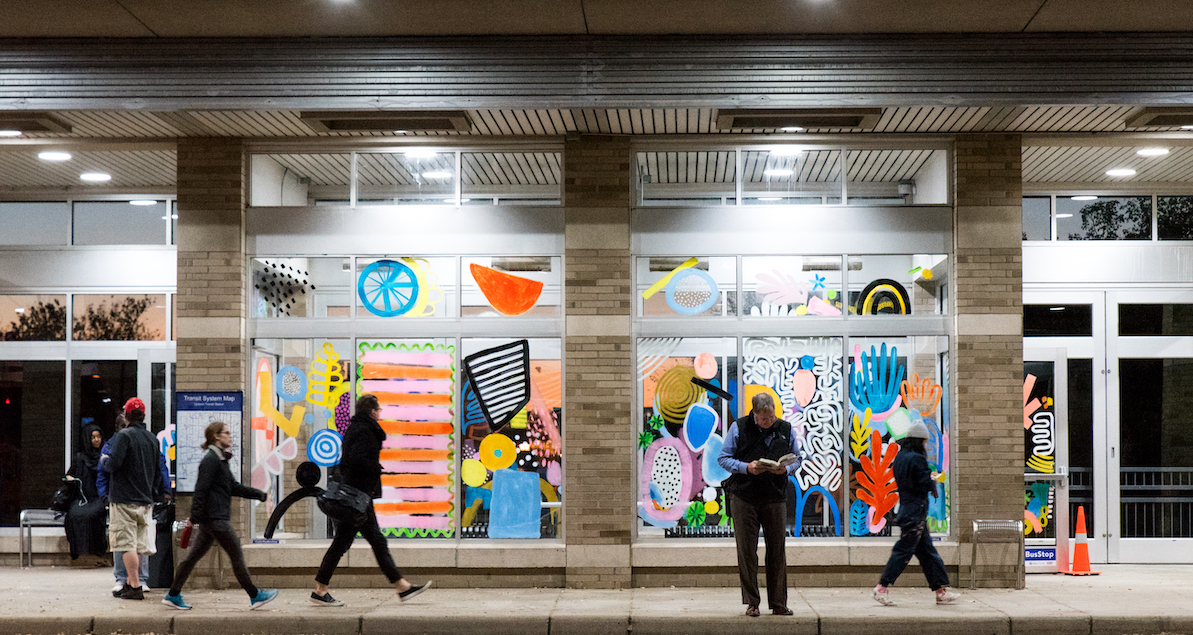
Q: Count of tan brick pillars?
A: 3